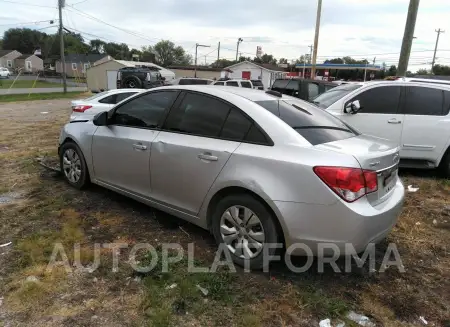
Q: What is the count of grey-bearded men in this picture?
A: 0